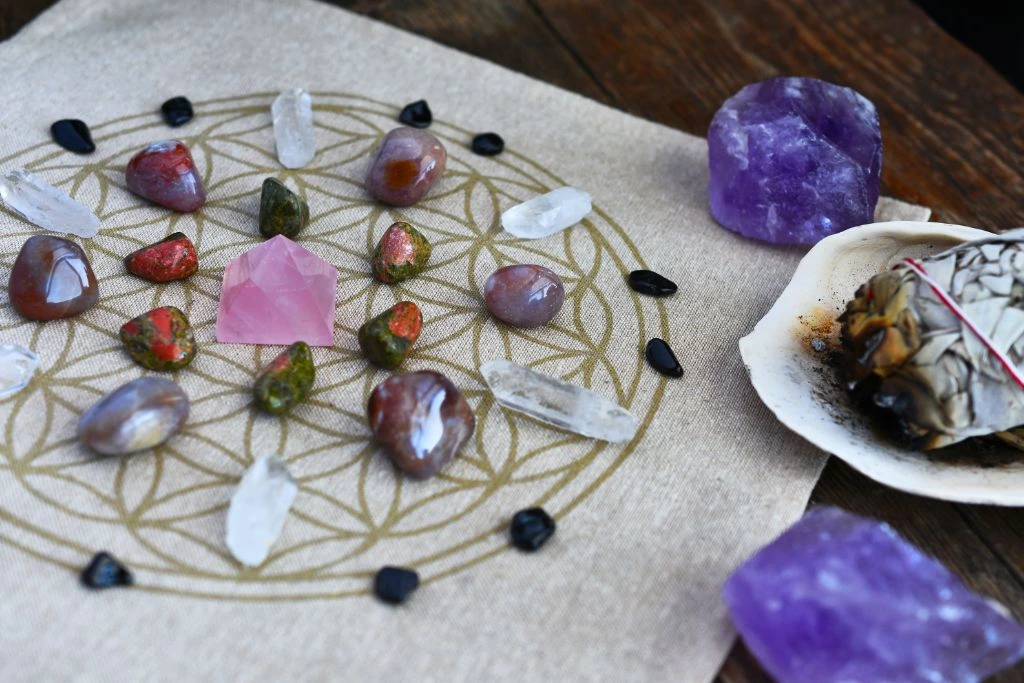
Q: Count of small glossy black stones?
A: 9